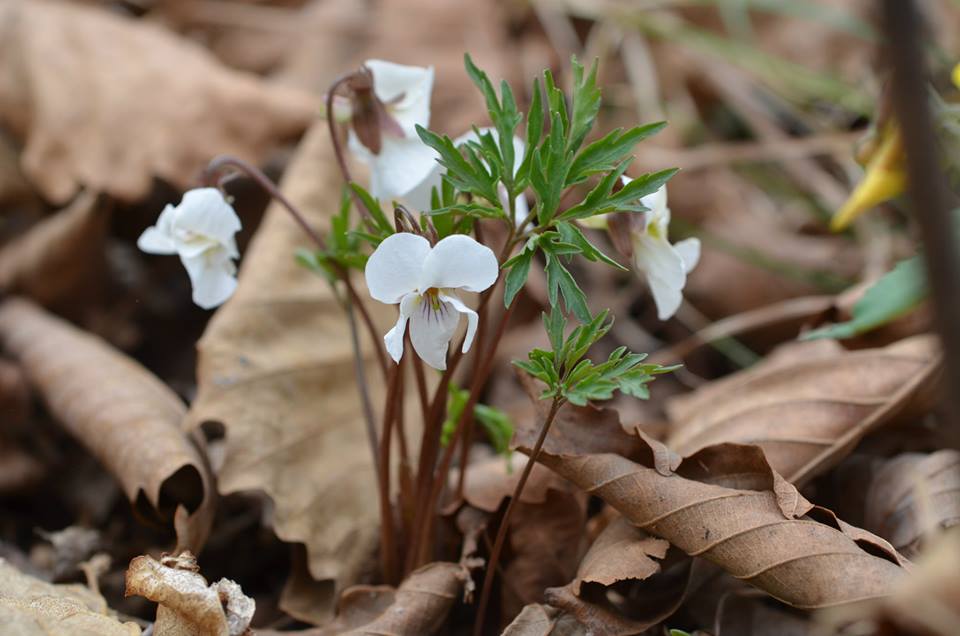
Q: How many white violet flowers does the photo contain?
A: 5